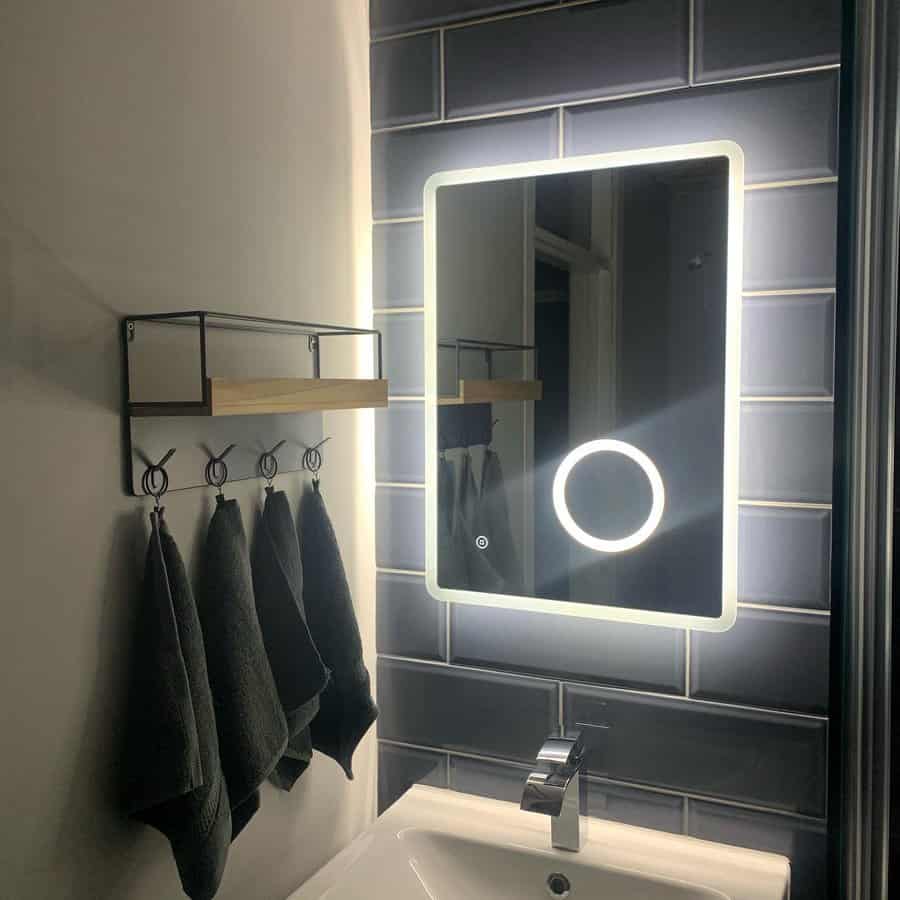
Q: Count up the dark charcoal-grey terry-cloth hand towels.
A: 4